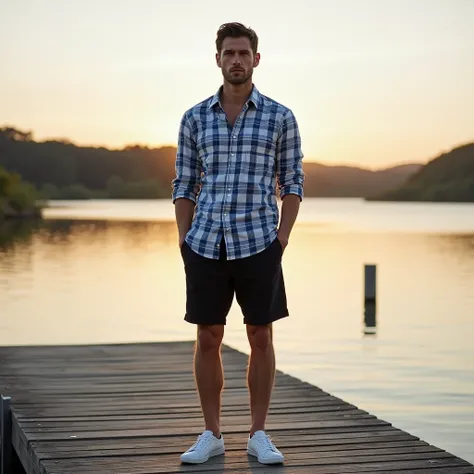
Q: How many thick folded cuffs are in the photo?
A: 2